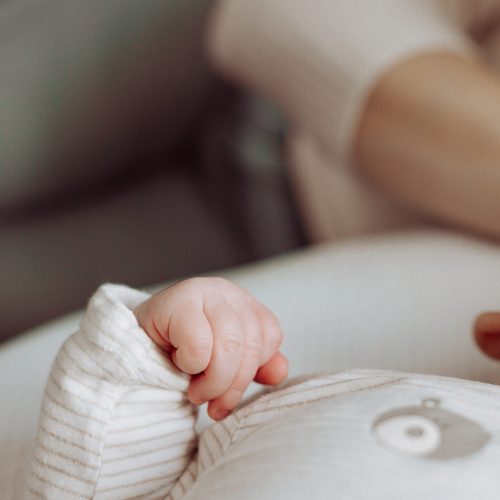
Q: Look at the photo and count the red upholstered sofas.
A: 0